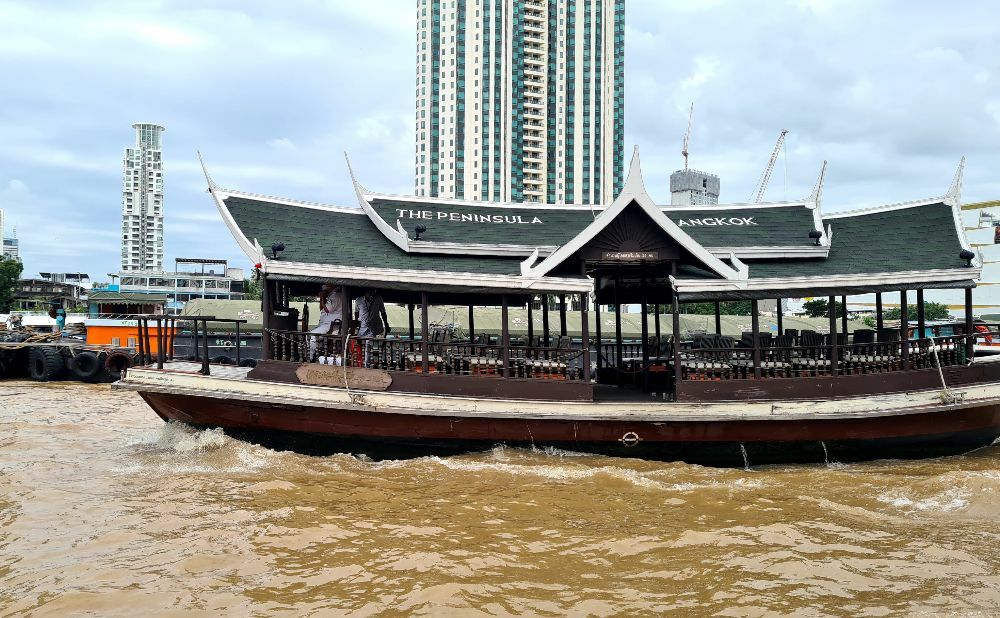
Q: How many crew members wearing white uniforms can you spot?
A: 2